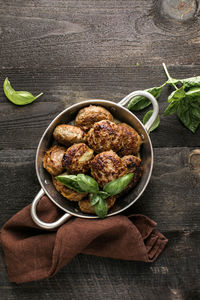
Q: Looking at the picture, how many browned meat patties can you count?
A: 10